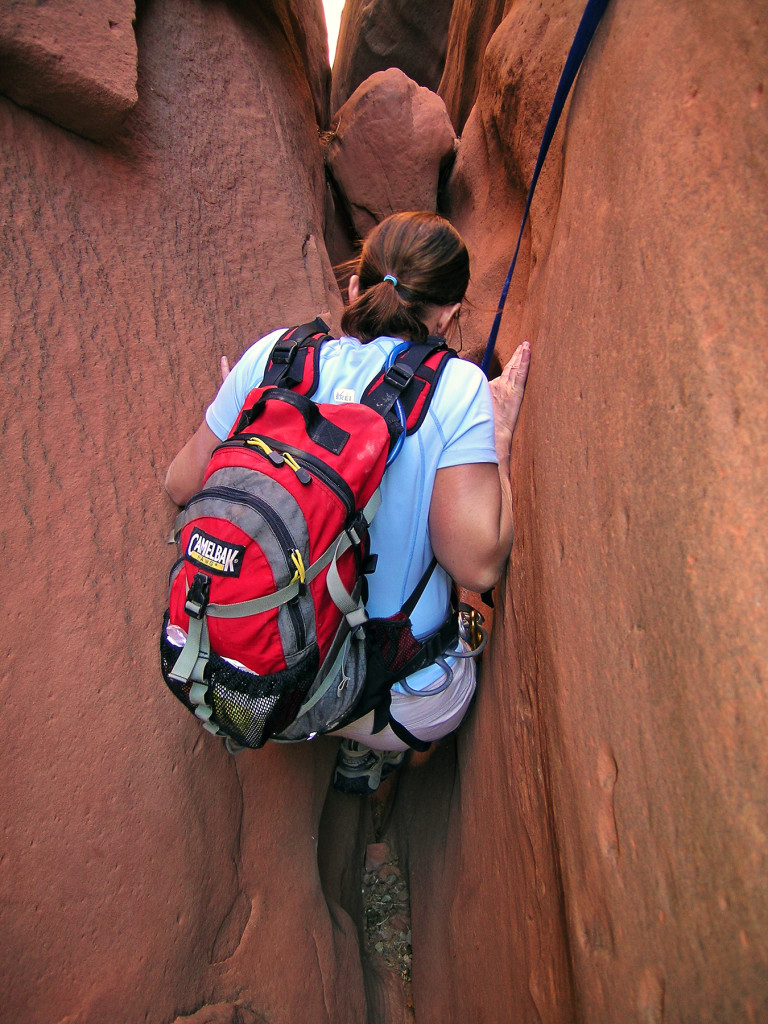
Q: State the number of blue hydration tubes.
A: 1